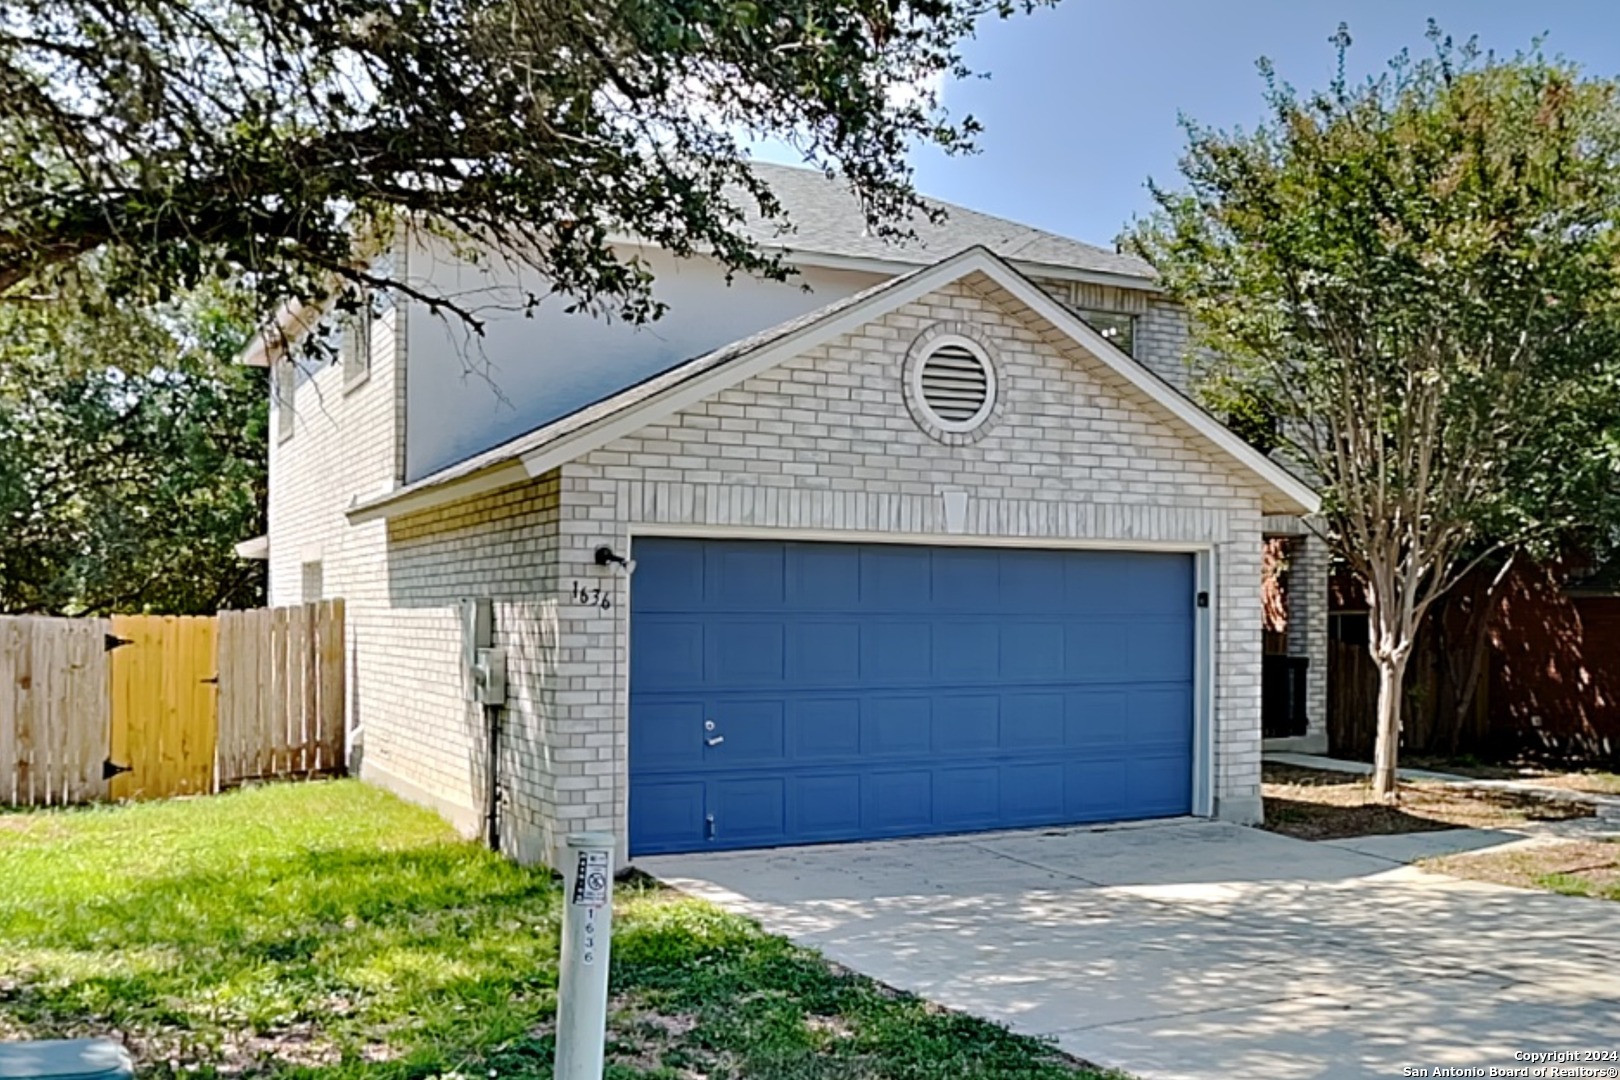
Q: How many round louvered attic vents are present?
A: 1